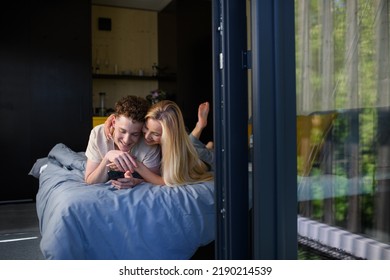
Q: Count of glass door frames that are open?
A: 1